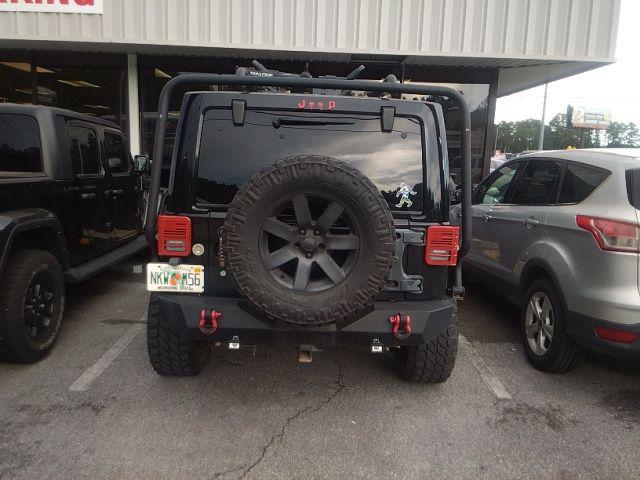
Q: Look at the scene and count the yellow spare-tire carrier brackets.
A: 0